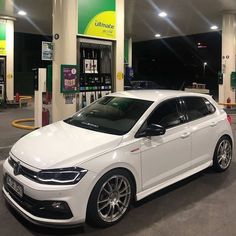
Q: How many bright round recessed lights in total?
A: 4